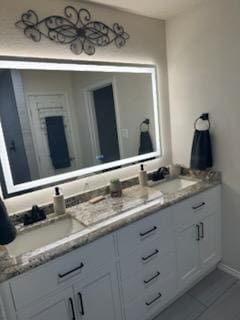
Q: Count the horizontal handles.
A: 6